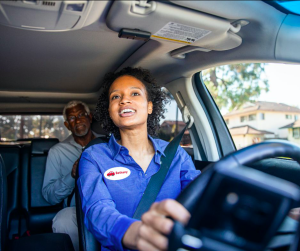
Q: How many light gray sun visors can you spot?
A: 1